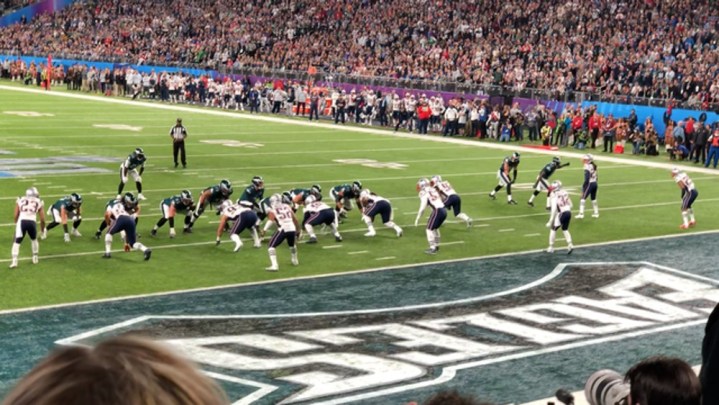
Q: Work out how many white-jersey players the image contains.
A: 11